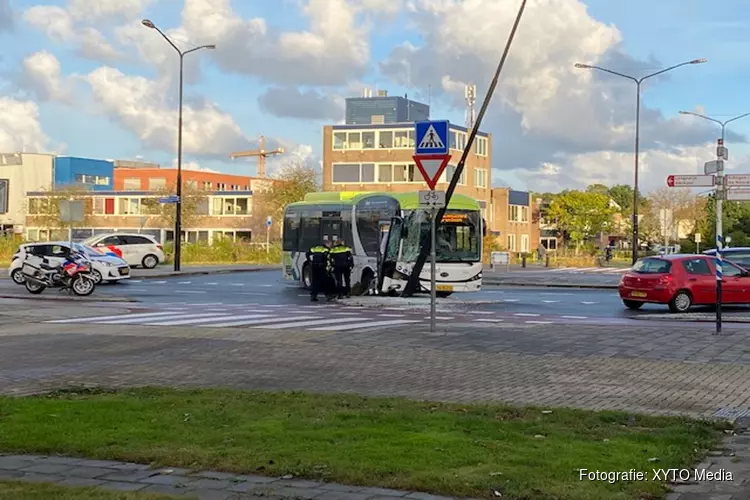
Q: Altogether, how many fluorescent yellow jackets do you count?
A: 2